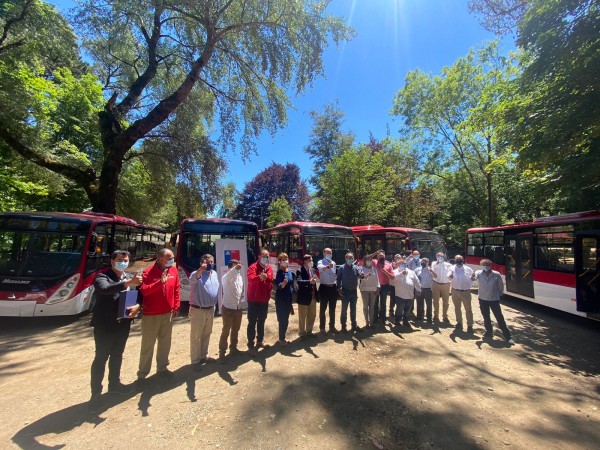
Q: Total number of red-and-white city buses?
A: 5